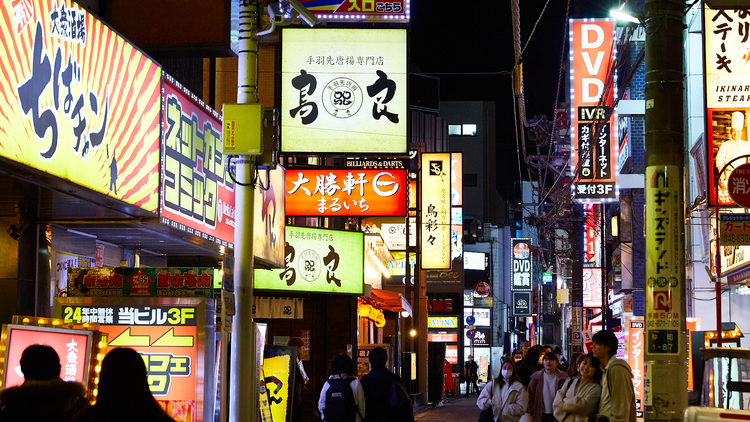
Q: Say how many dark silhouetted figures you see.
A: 2